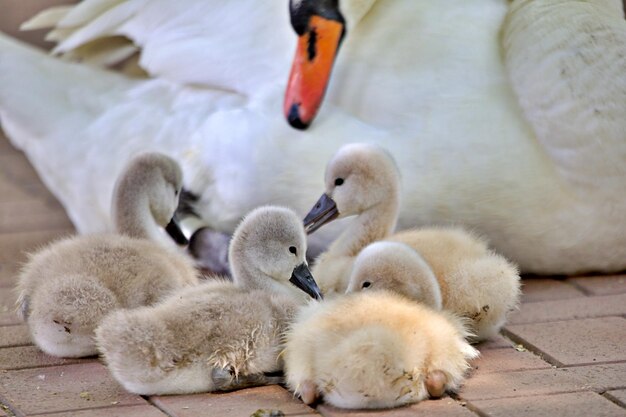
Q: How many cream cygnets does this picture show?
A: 2